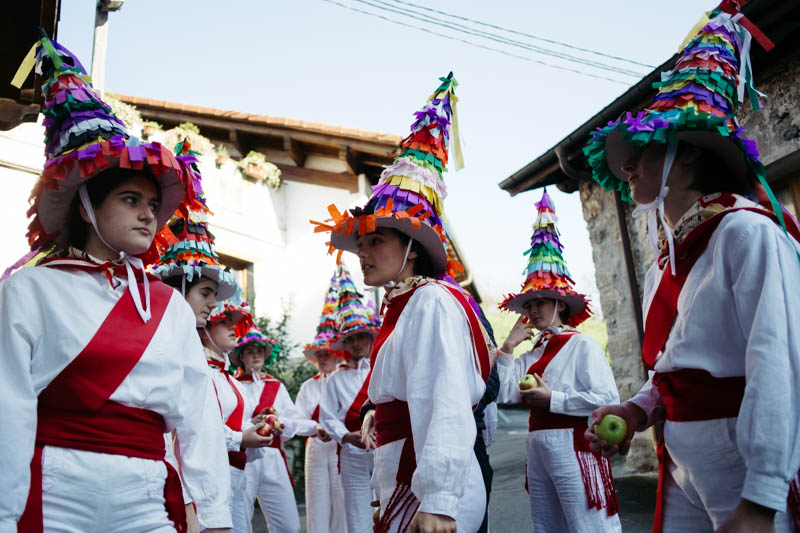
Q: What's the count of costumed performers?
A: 9